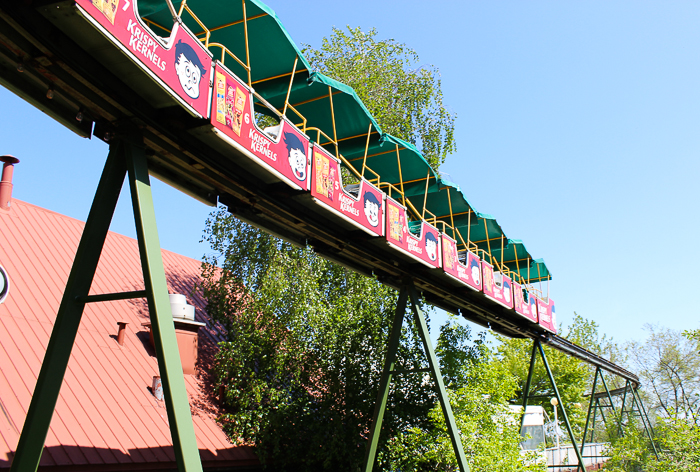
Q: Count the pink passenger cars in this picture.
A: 8